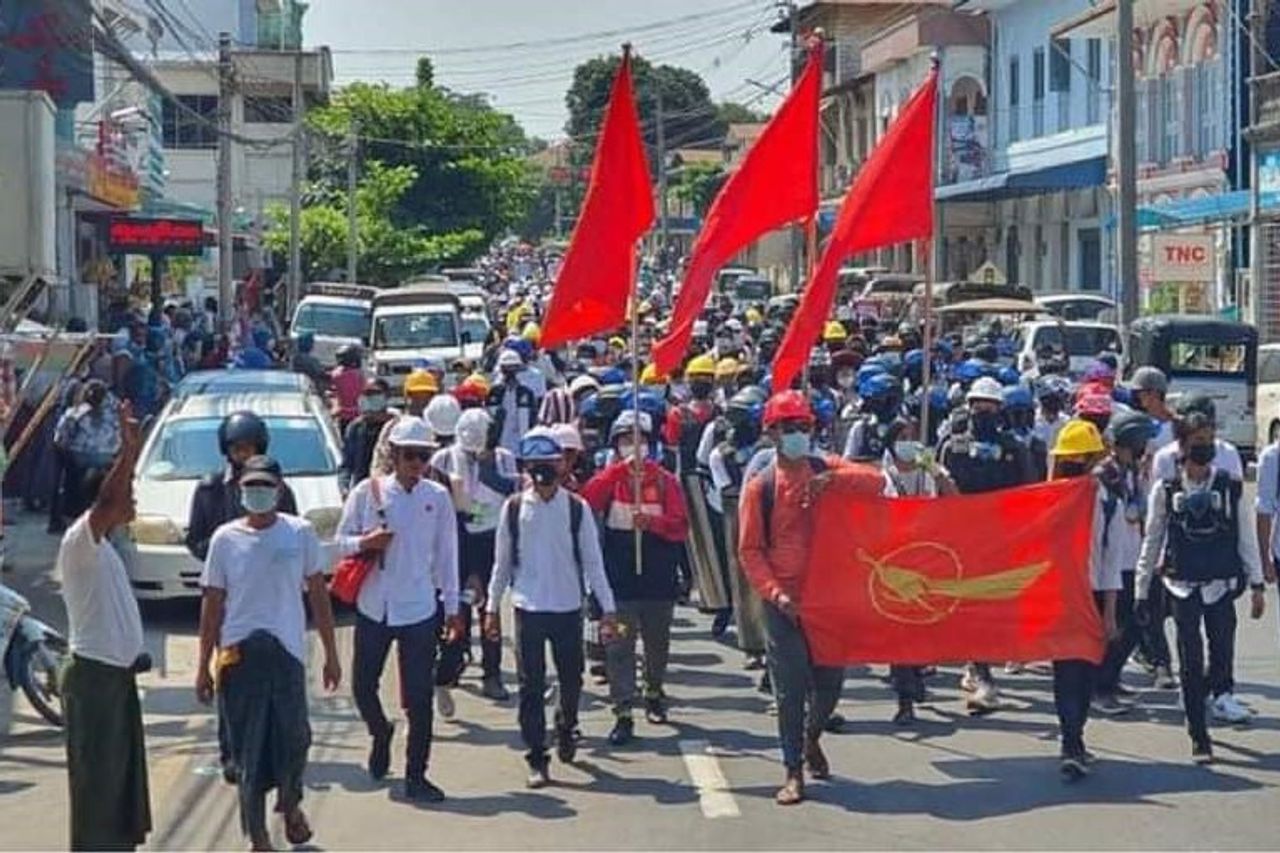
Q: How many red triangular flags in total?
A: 3